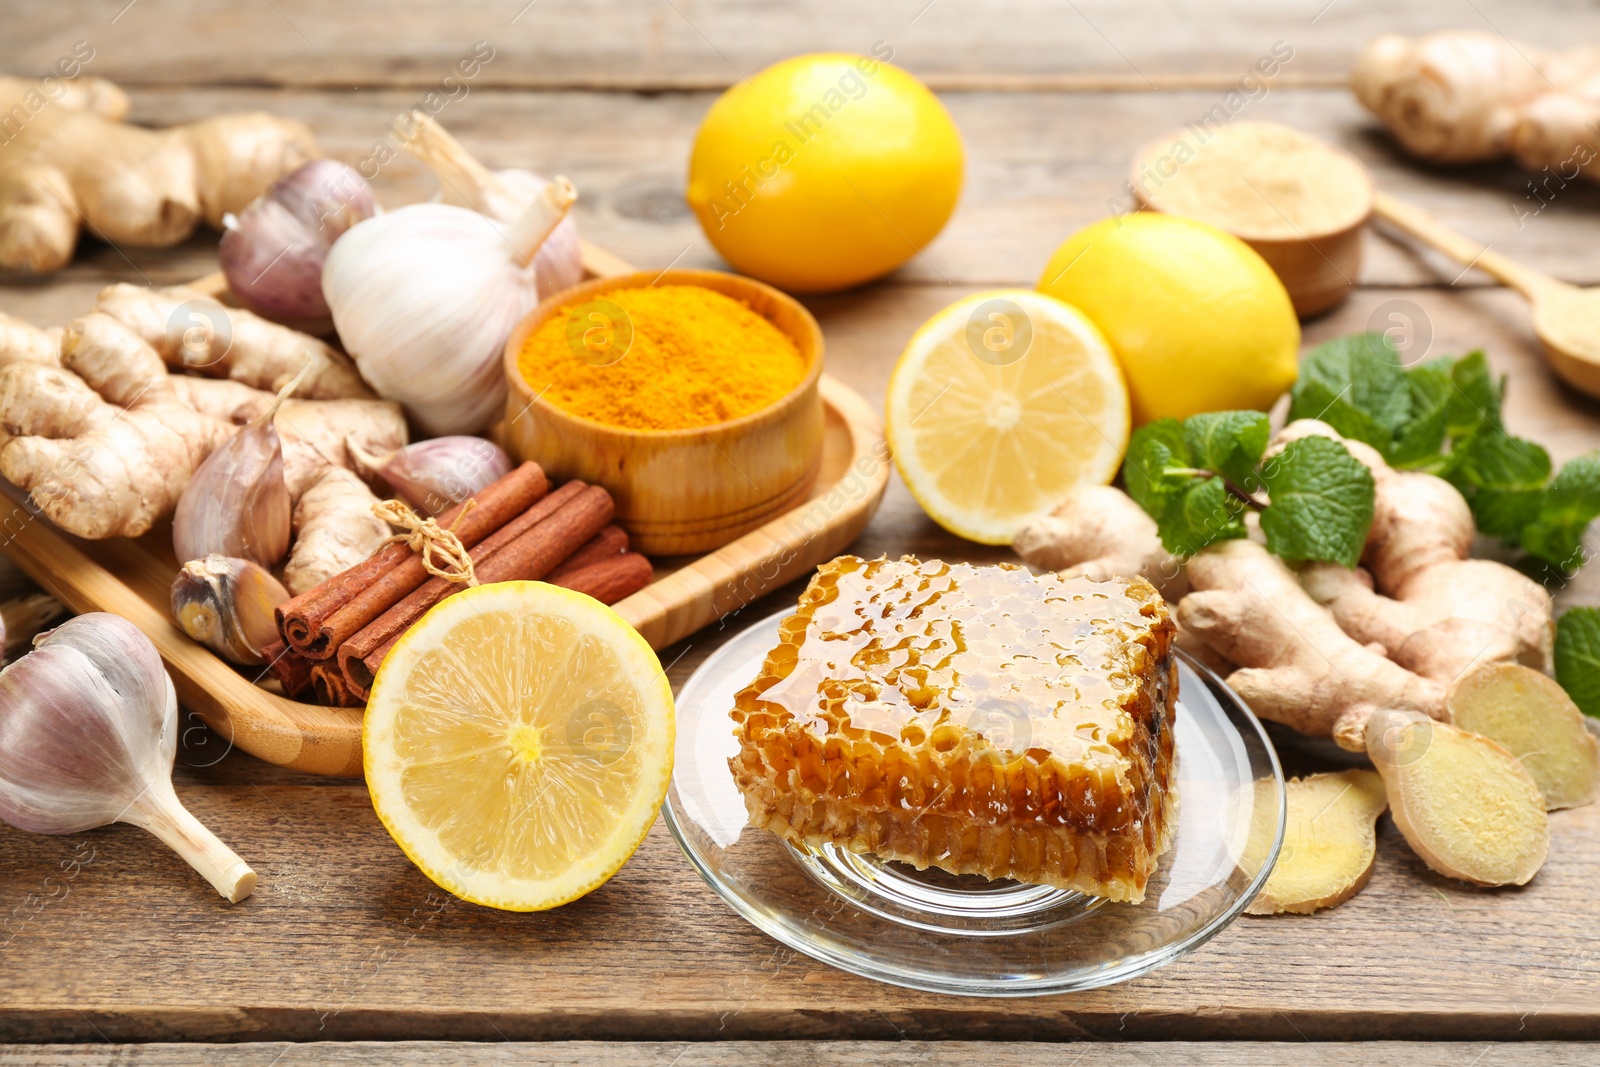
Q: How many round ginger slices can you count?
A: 3